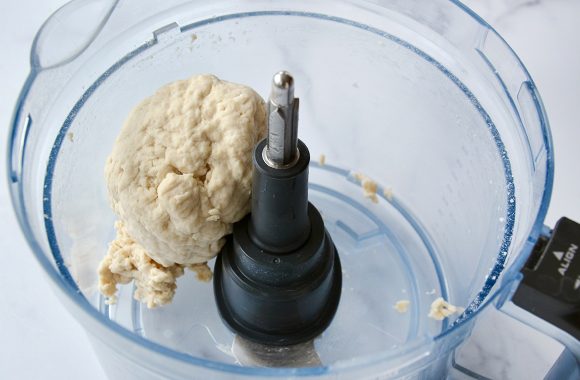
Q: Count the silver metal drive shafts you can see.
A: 1